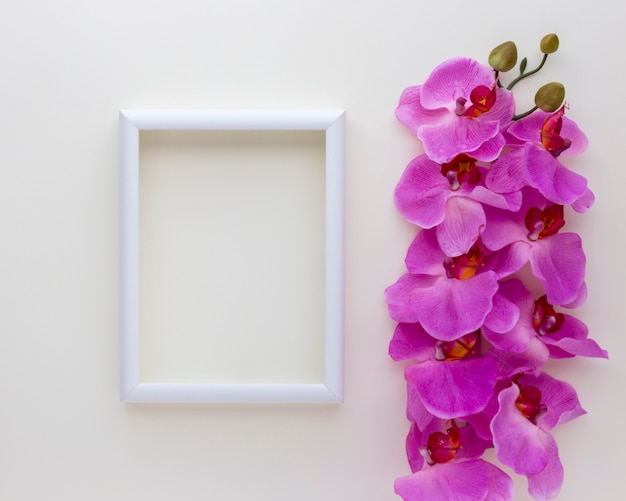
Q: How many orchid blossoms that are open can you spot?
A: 9